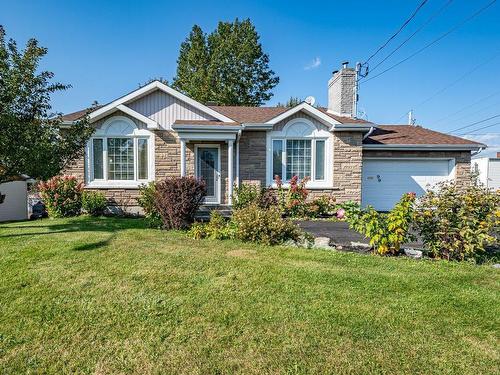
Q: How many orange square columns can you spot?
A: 0